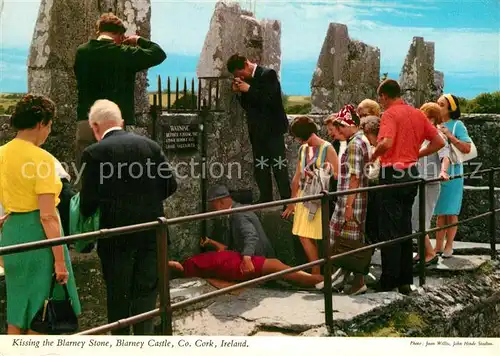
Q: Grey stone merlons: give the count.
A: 4